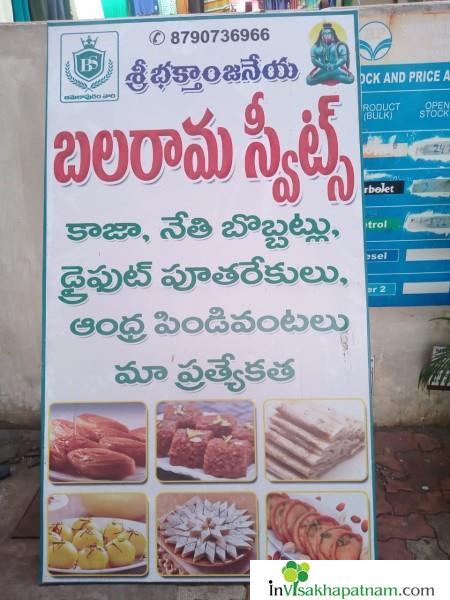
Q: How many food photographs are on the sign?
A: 6